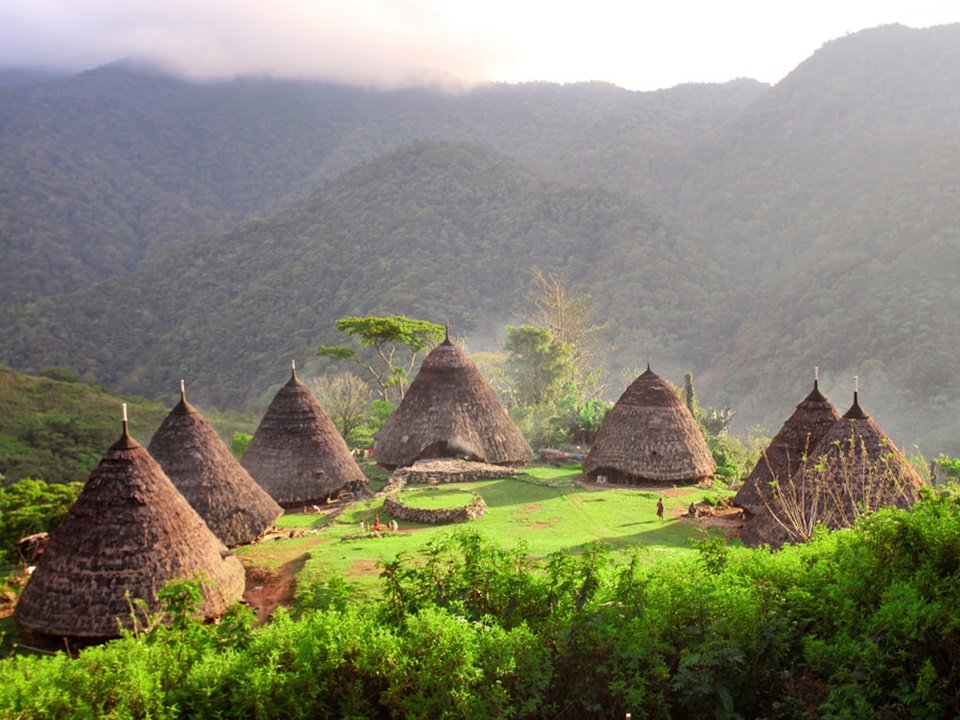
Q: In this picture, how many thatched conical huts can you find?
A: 7